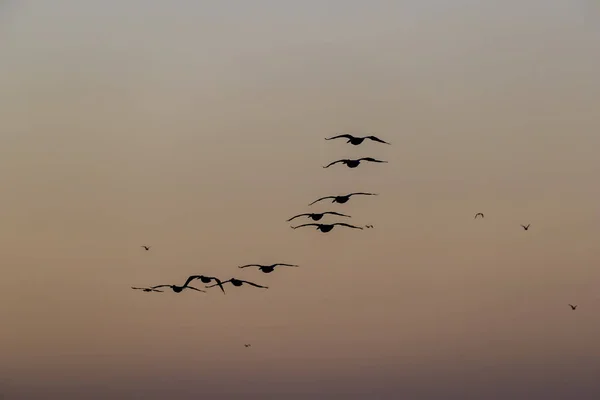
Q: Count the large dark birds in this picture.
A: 10